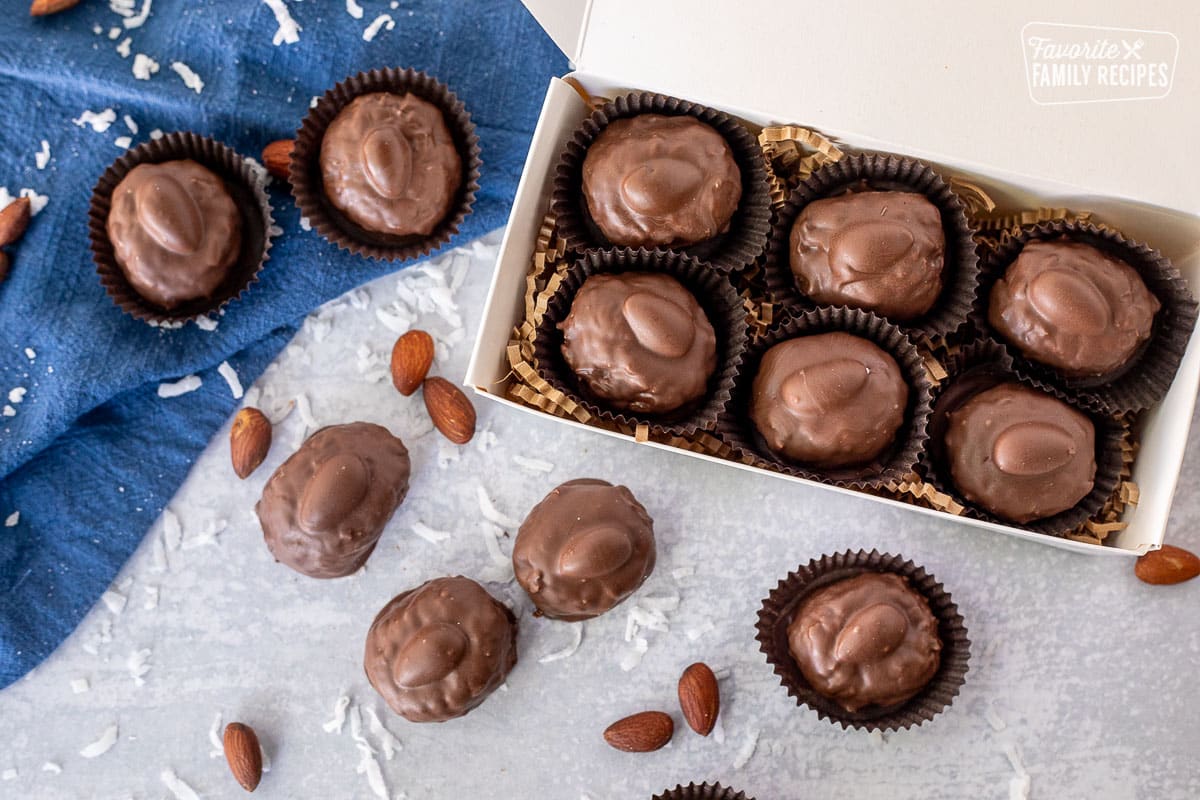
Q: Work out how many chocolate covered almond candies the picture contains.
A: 12